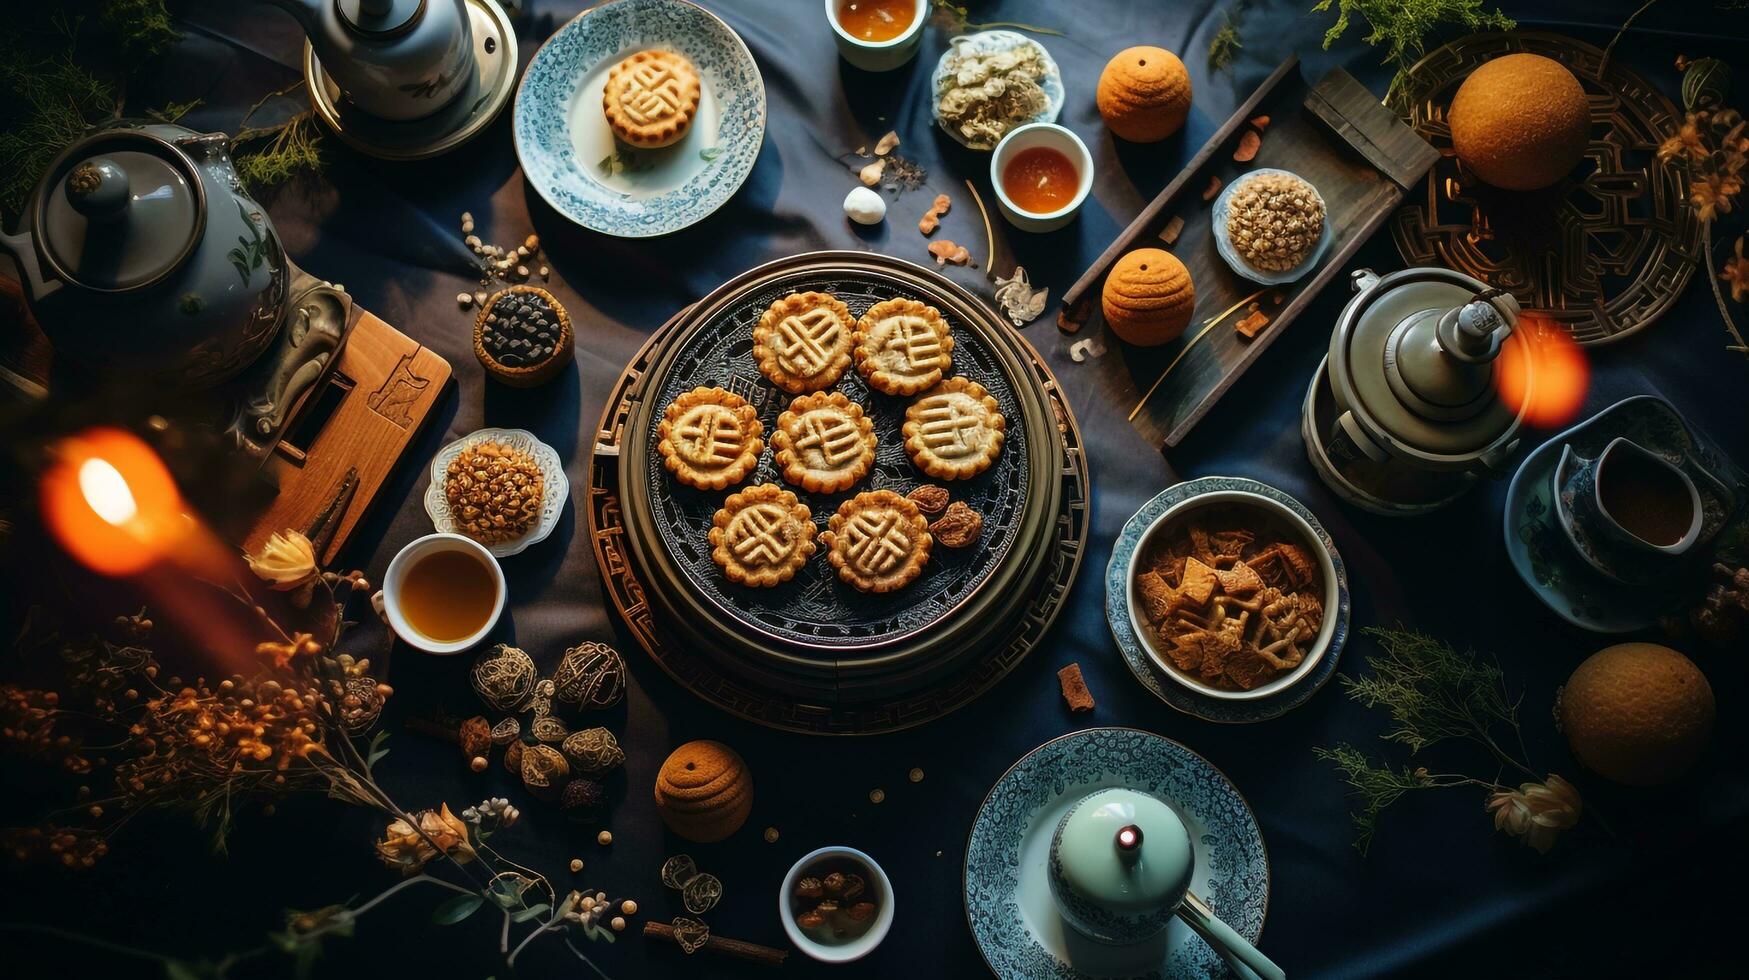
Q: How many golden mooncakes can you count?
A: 8